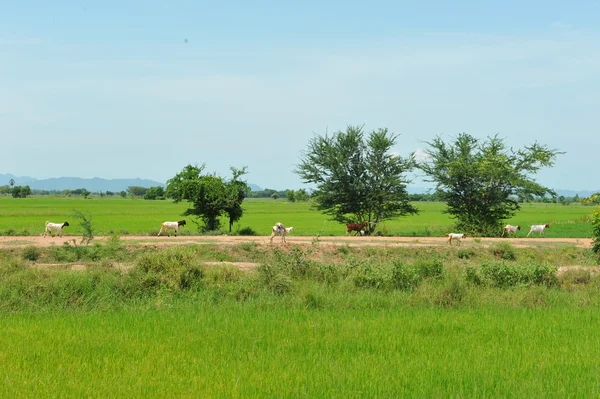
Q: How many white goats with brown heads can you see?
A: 3